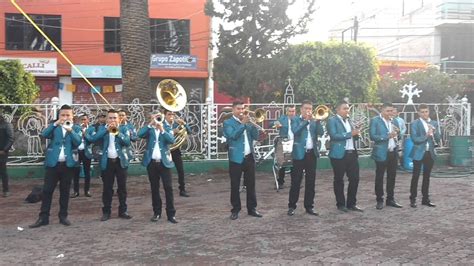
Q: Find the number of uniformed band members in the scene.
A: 12